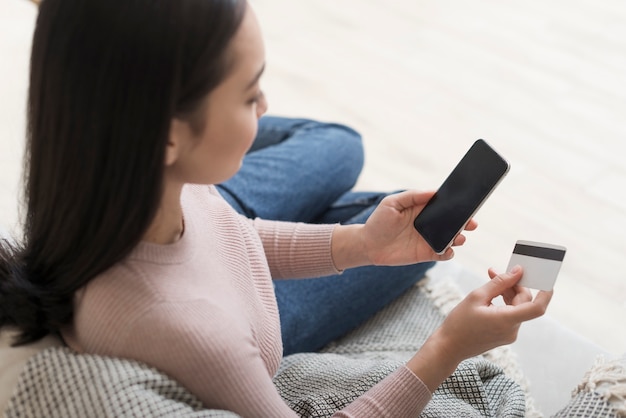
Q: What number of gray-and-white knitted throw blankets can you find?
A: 1